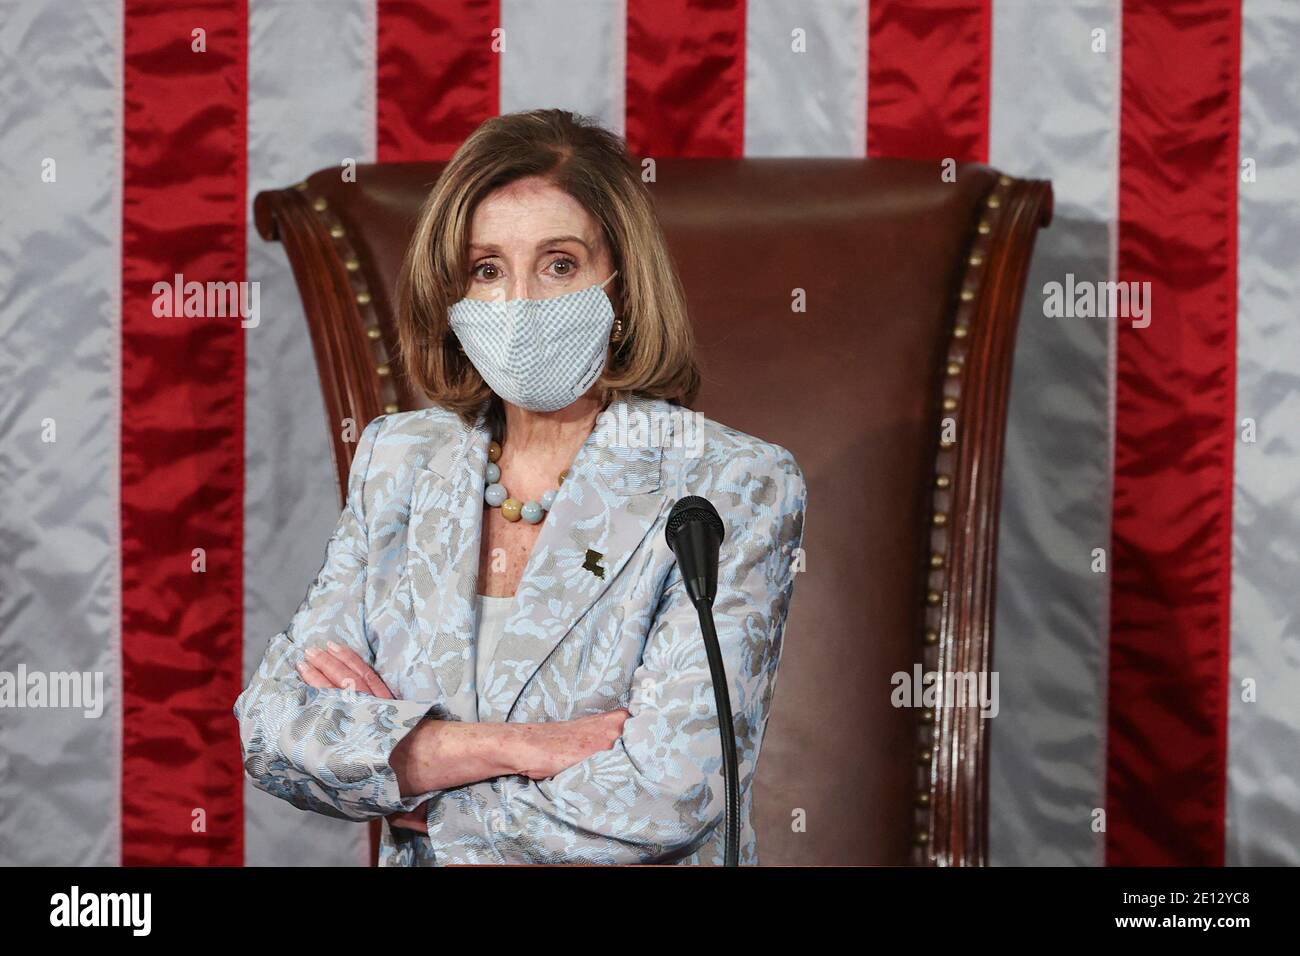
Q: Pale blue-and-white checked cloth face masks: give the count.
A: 1